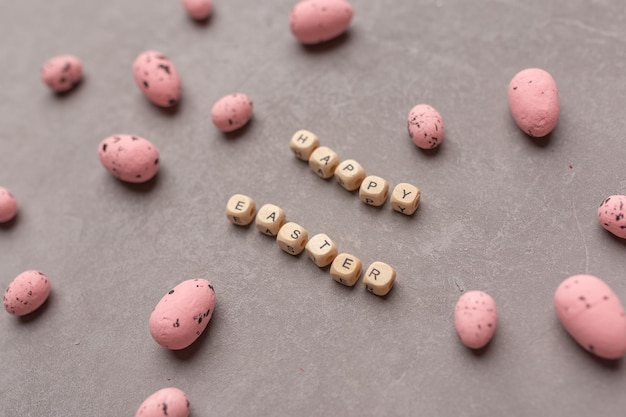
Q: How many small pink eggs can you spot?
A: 15